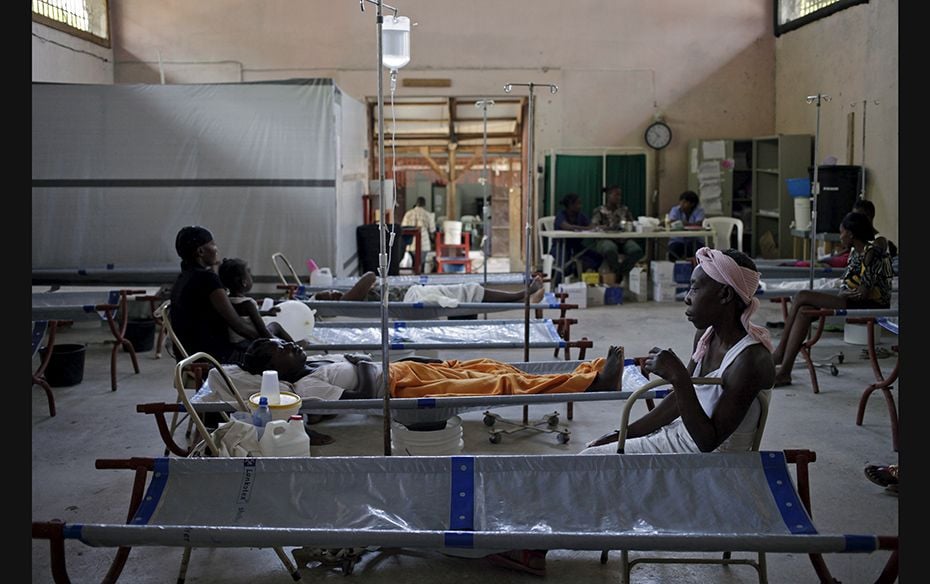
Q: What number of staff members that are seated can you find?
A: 3